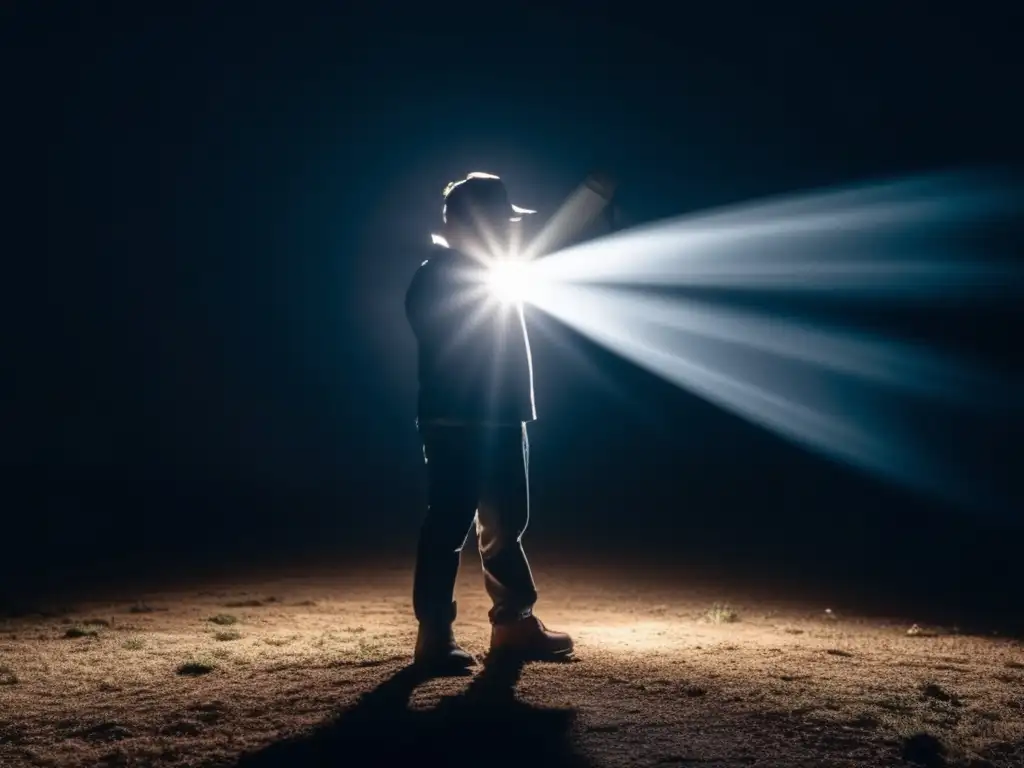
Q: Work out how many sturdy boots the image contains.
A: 2